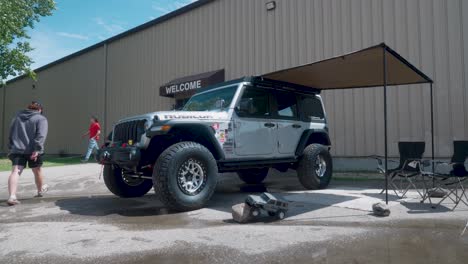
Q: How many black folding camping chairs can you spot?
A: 2